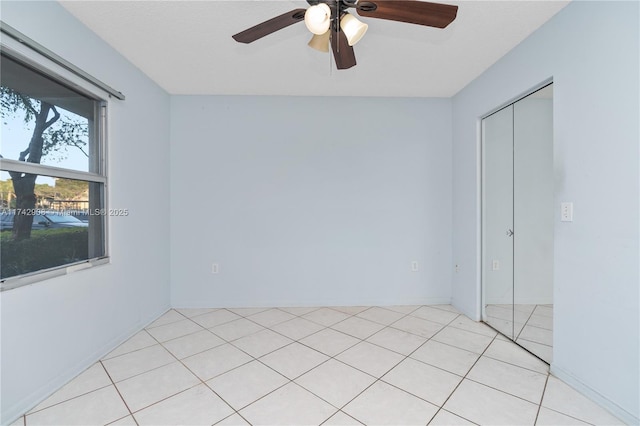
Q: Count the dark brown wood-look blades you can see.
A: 3